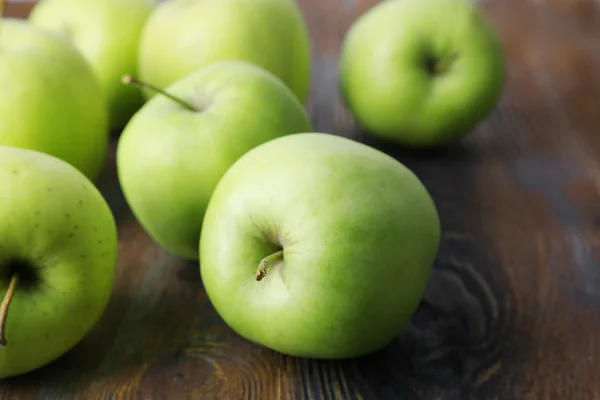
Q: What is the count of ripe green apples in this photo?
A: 7